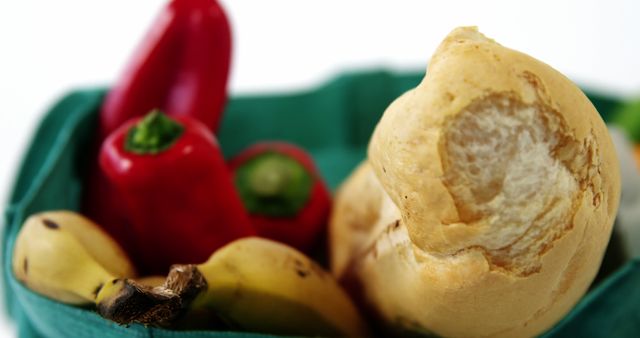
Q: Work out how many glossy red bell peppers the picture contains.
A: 3